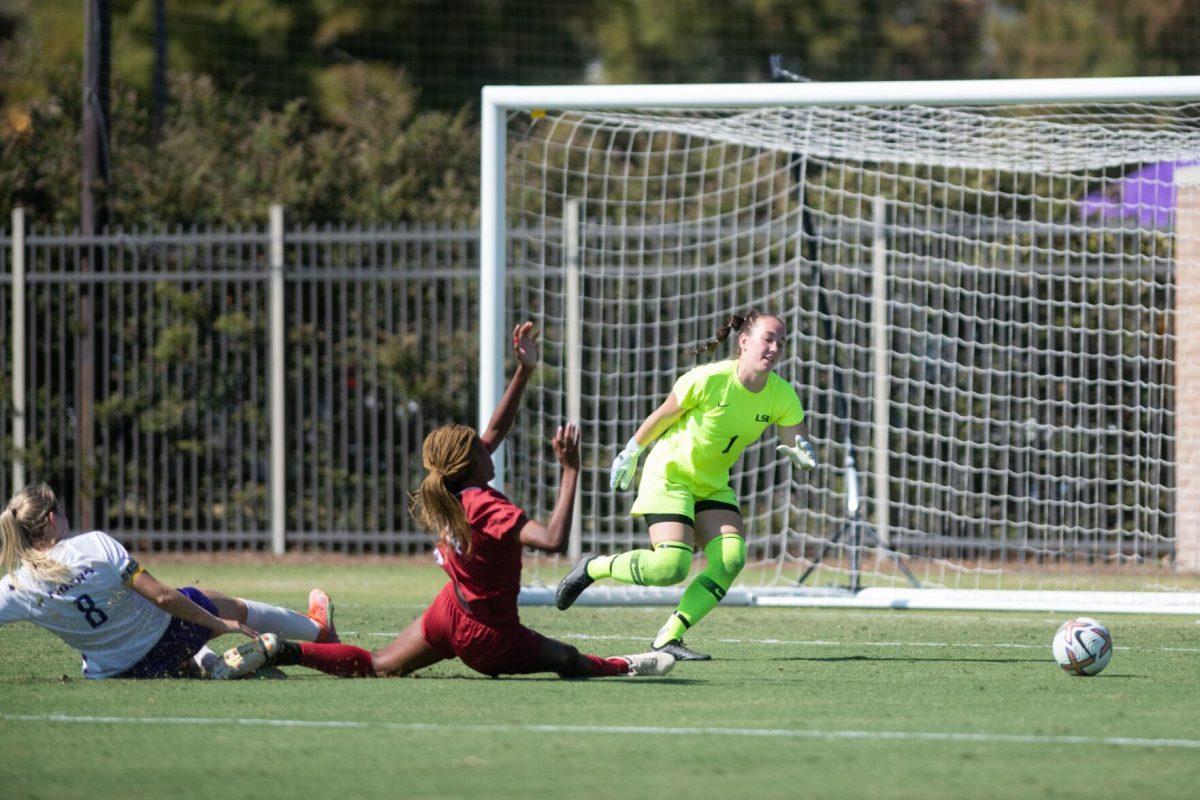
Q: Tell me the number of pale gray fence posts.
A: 4